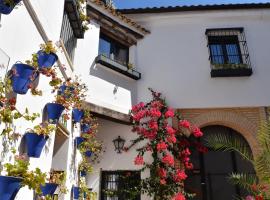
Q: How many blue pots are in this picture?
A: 14